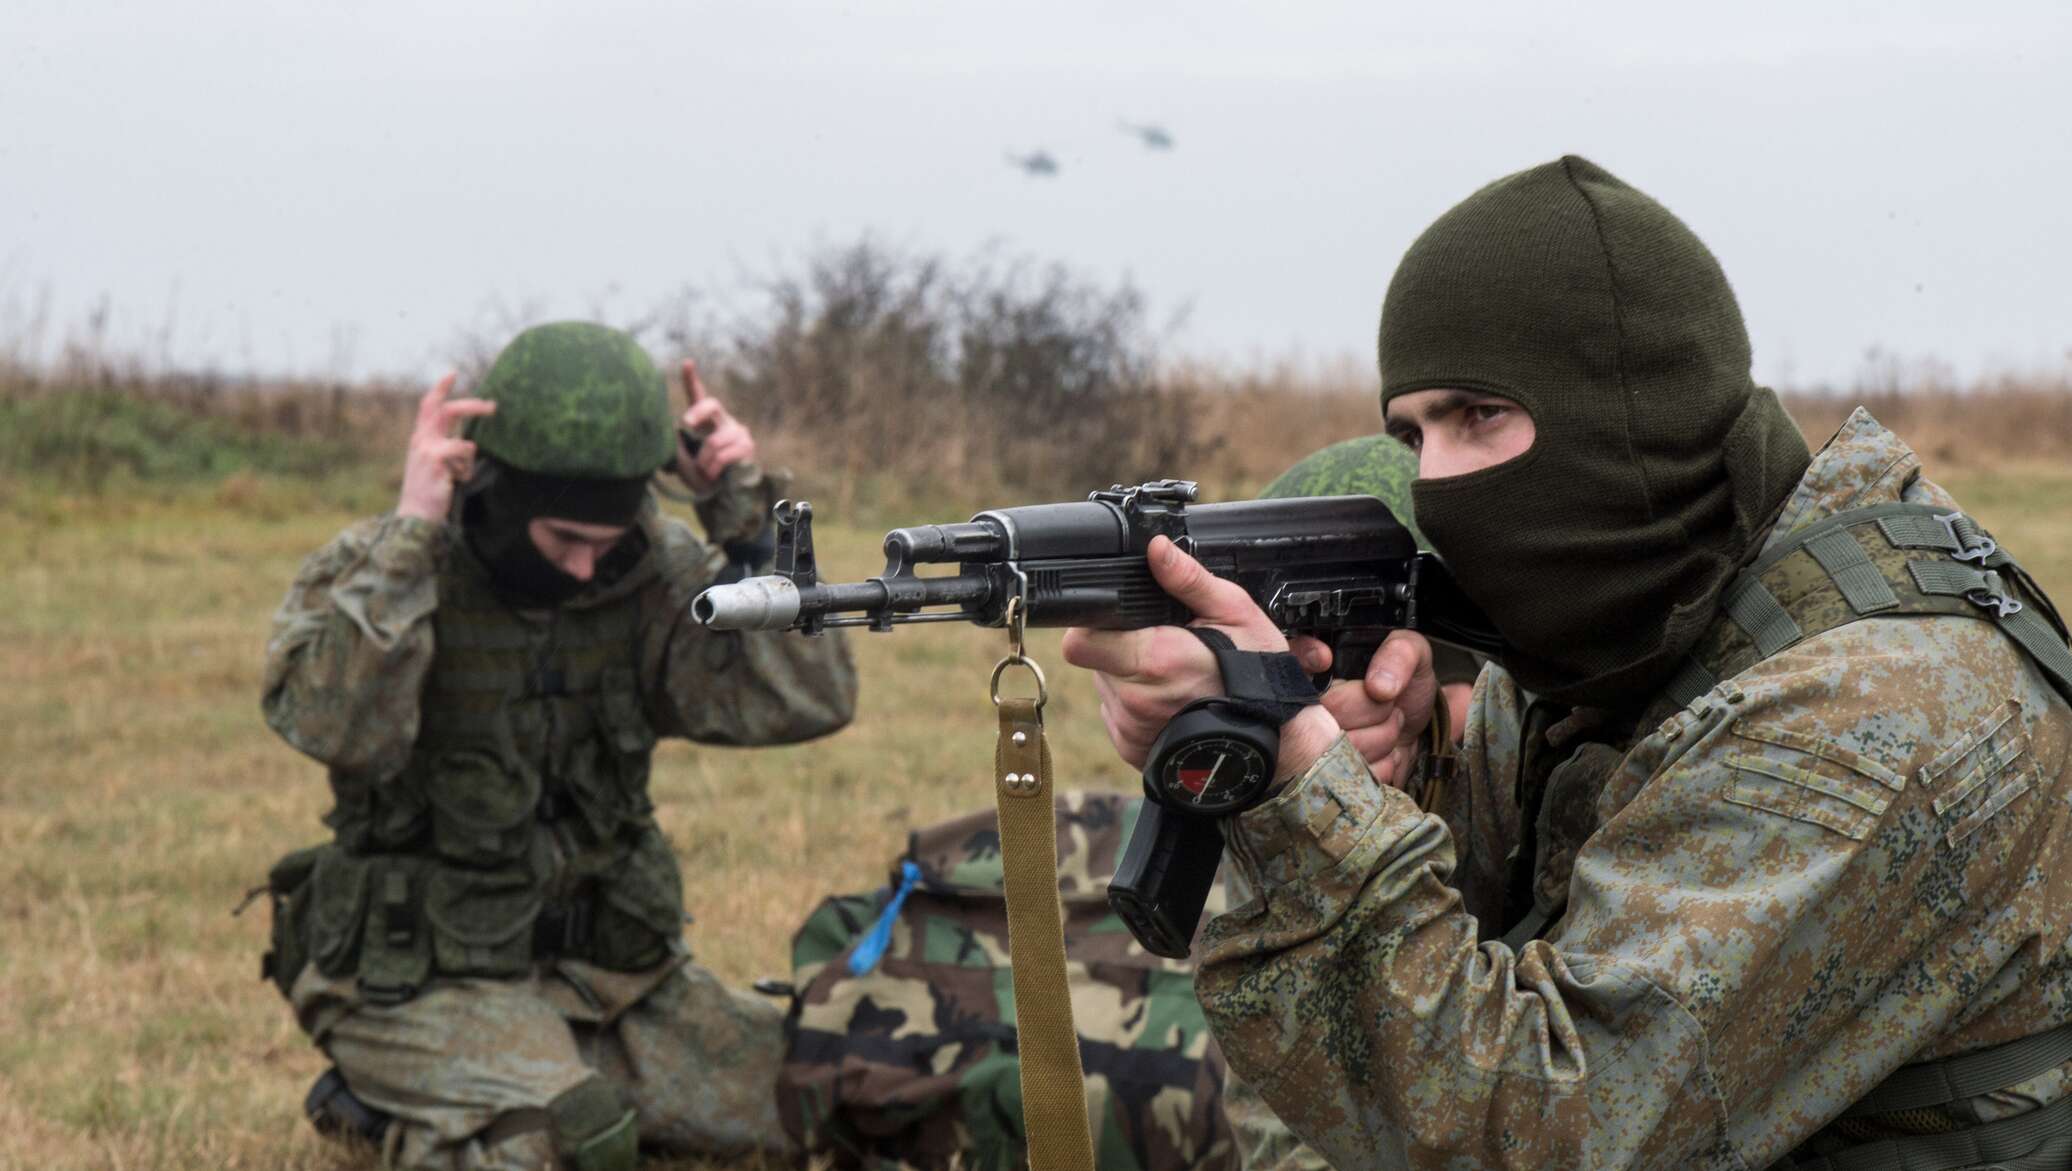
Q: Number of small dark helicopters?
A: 2